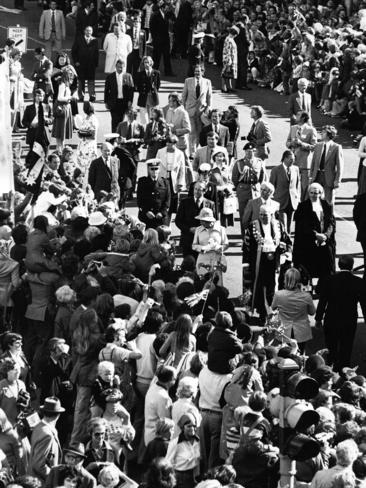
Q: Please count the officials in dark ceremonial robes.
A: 2